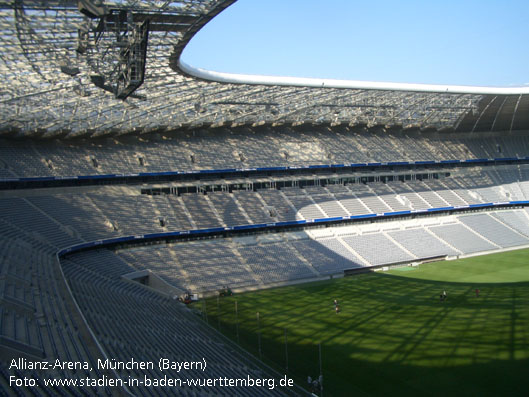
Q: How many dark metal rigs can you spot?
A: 1